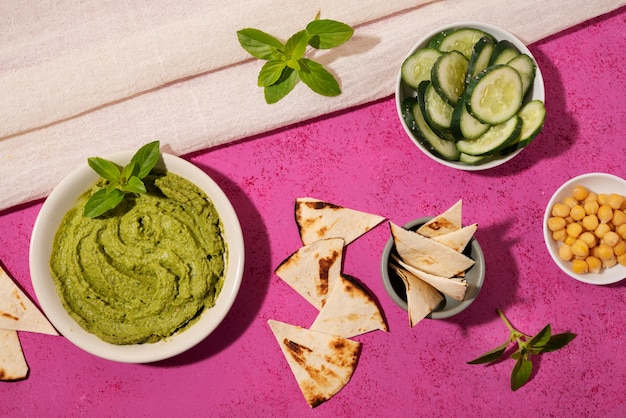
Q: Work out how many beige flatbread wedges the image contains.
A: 11